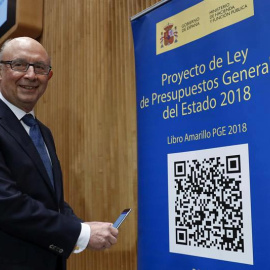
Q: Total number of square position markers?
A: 3